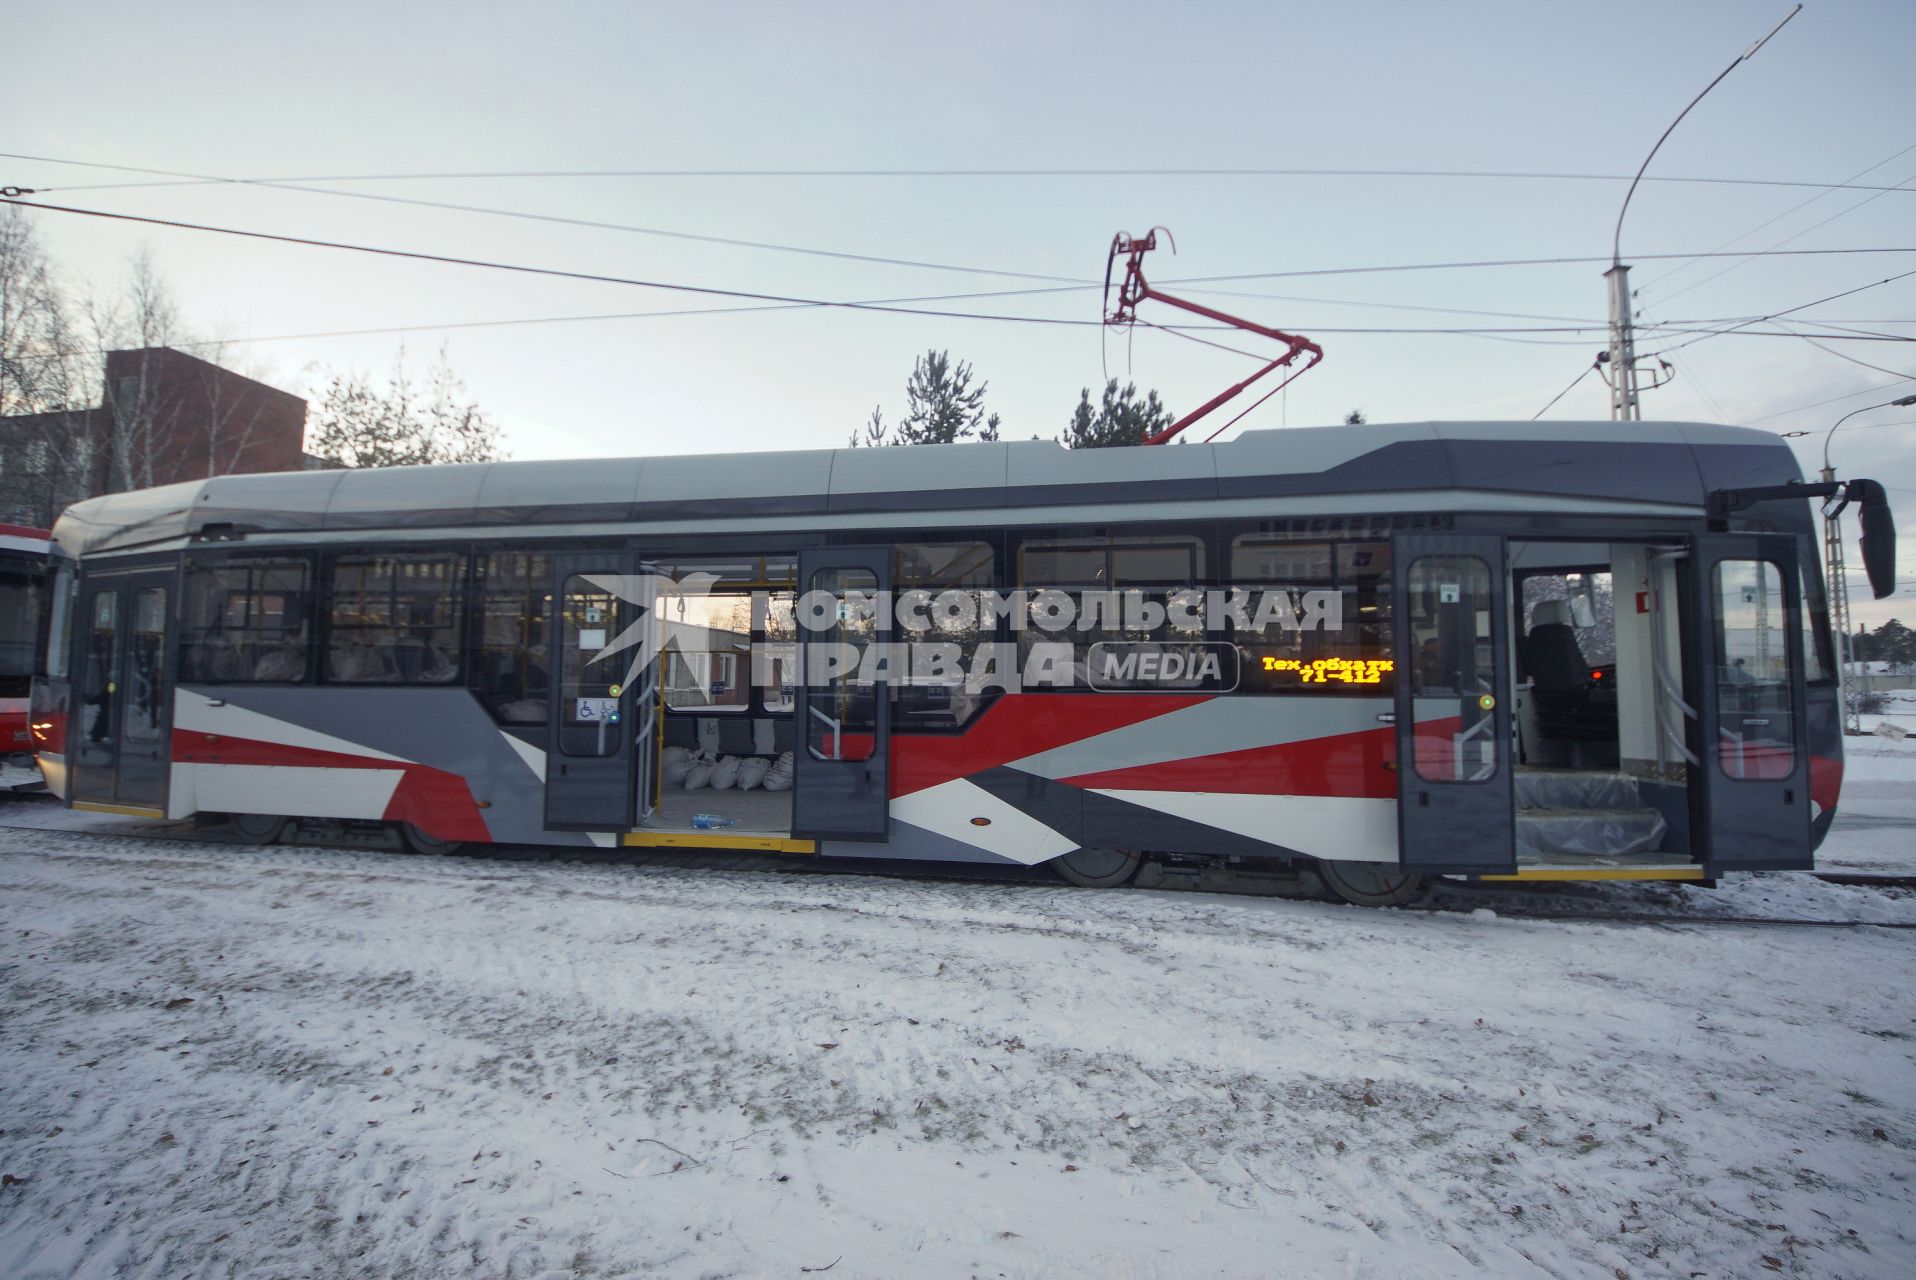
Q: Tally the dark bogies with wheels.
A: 2